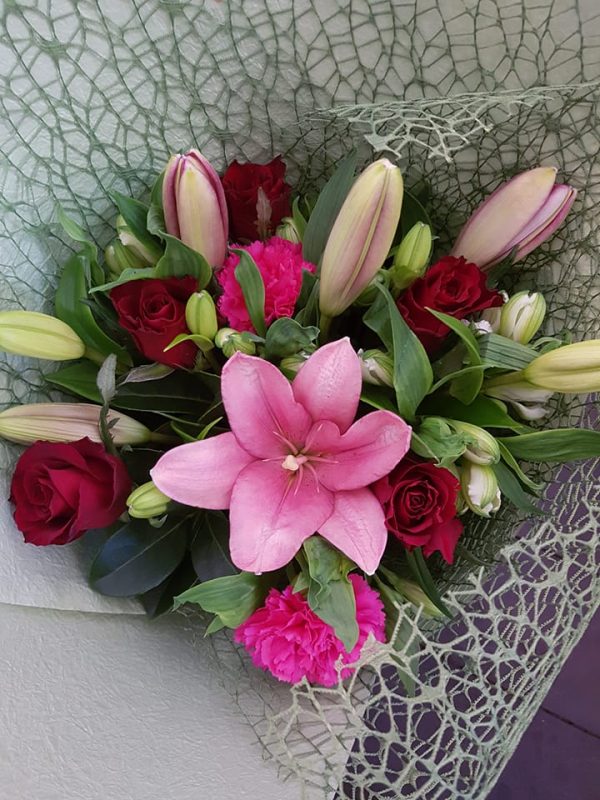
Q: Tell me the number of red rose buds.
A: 5